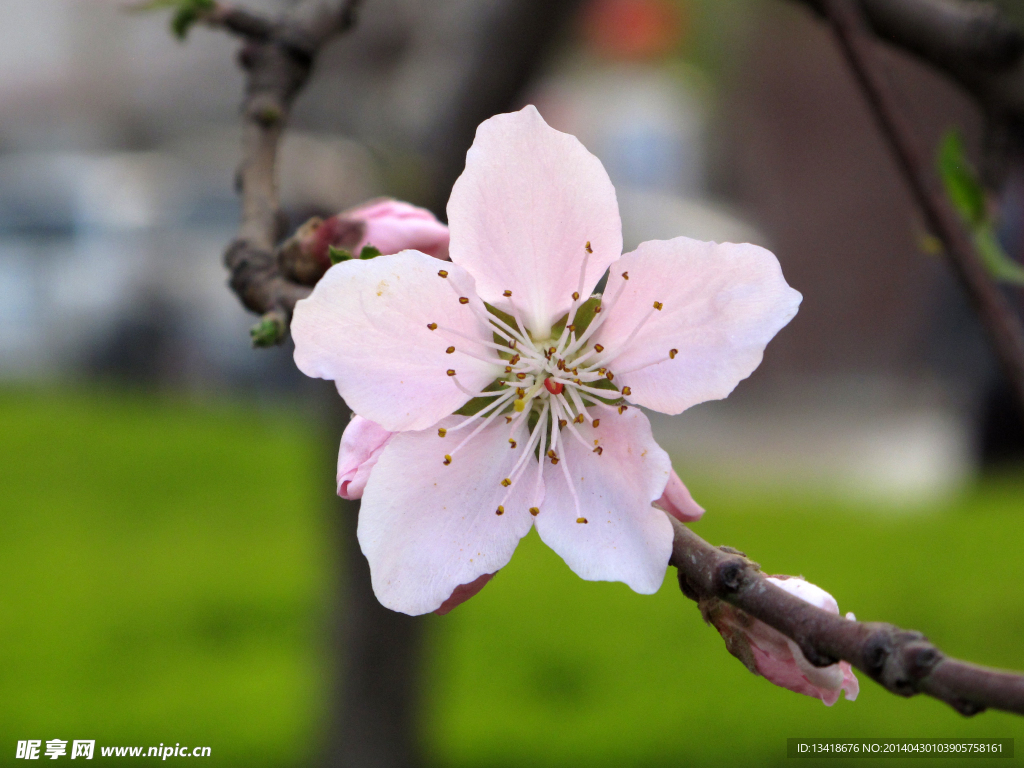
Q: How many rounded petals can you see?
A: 5